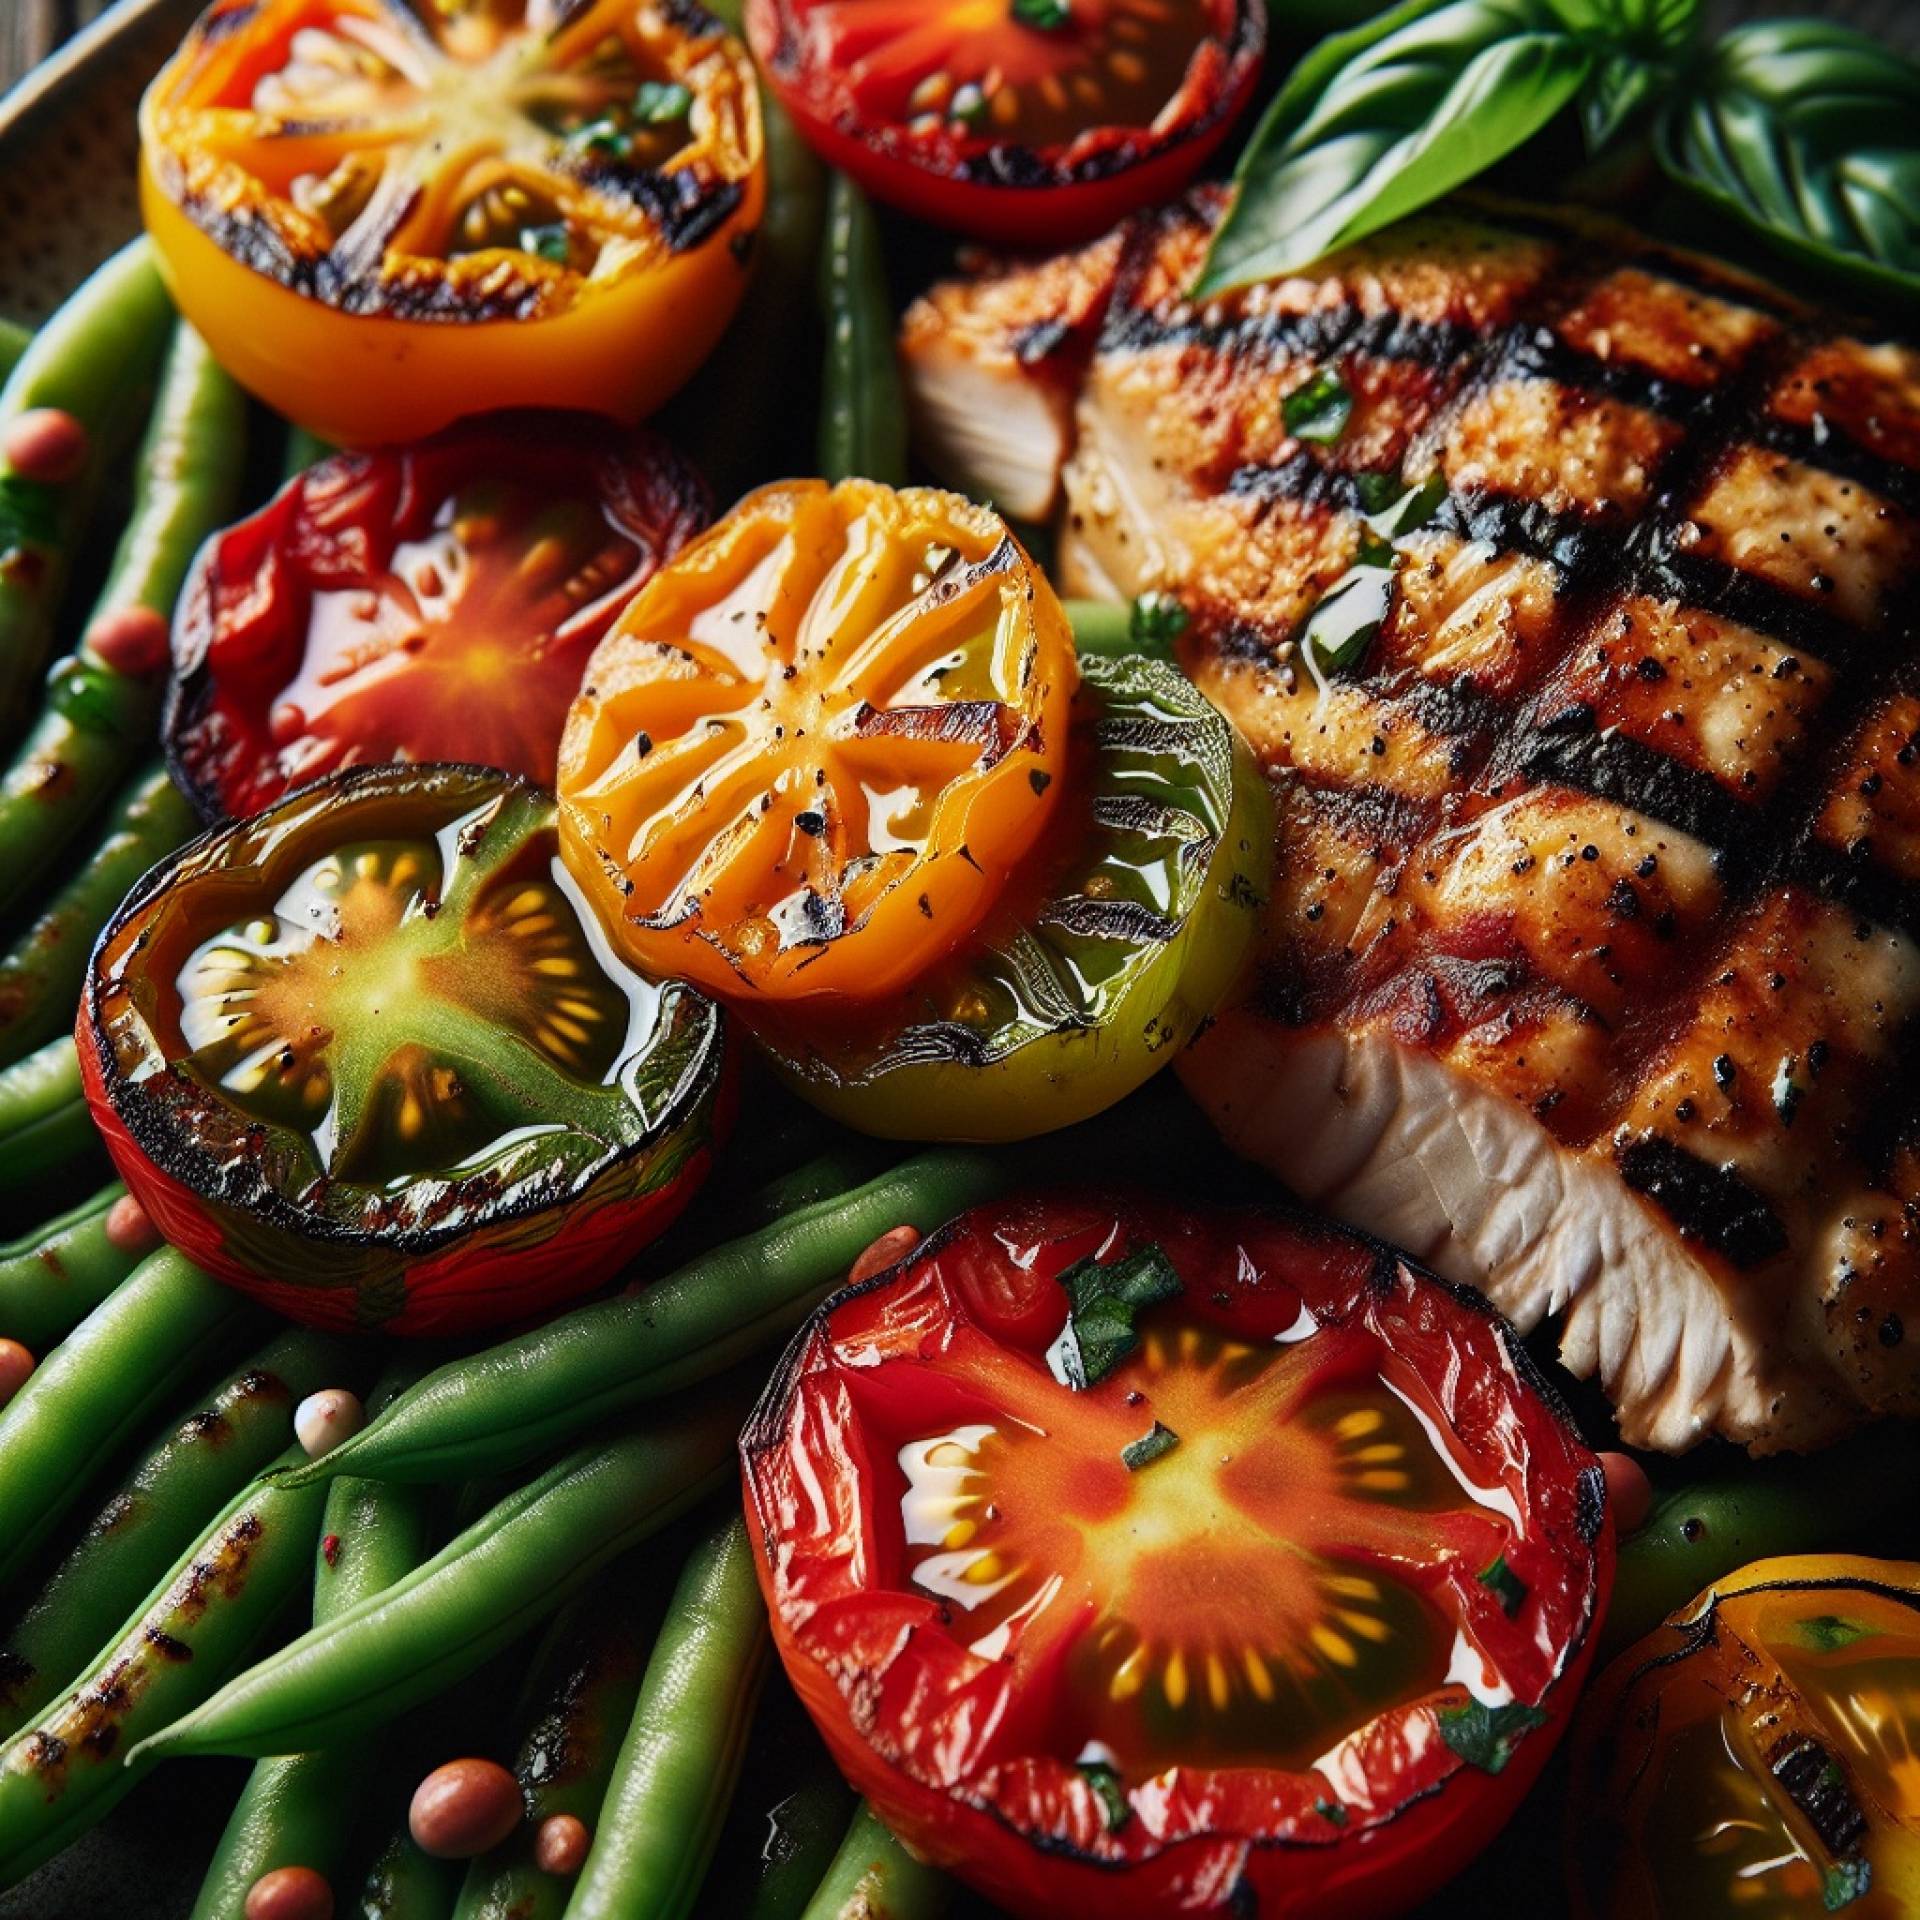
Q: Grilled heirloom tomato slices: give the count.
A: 8